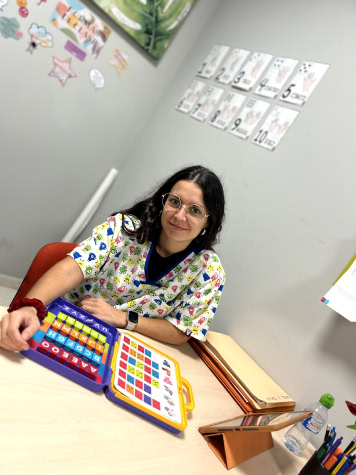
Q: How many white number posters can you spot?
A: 10